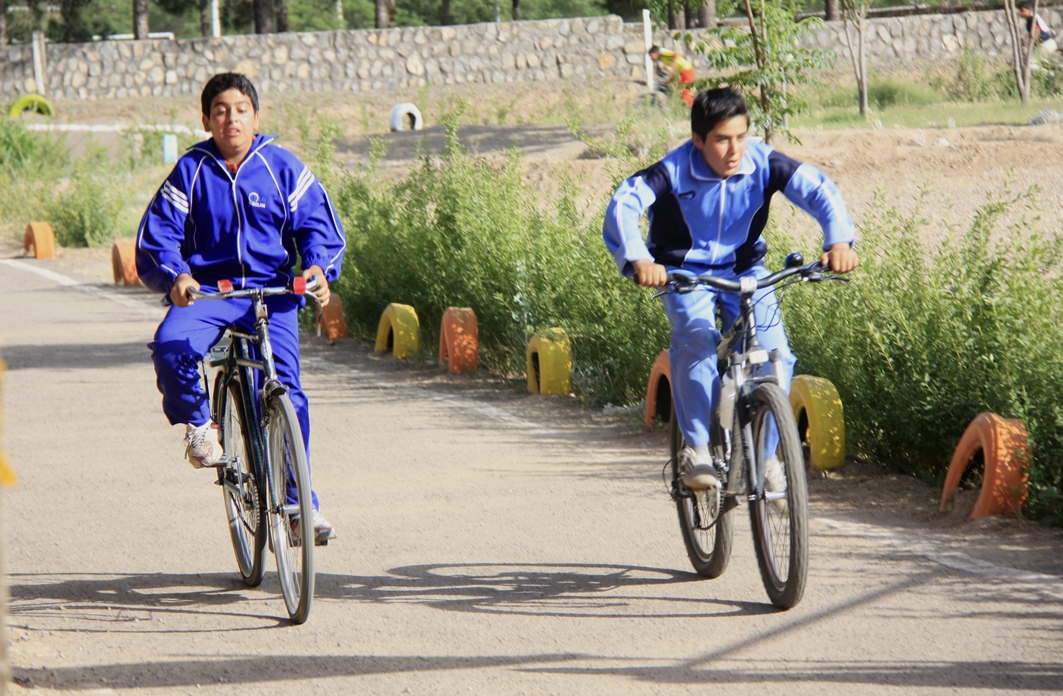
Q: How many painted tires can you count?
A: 11